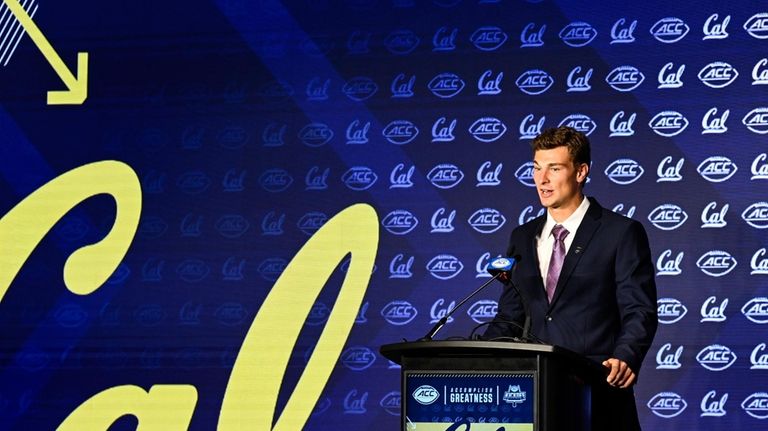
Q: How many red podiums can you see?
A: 0